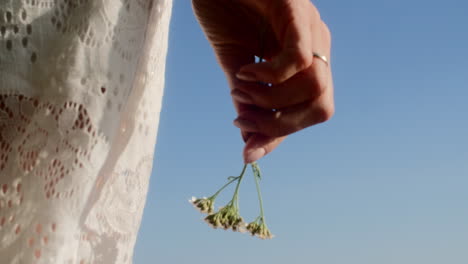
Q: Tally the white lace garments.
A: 1